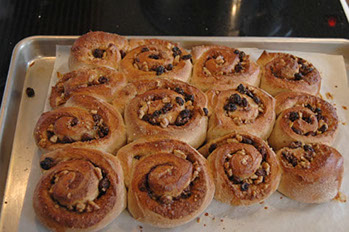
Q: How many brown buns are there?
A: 13